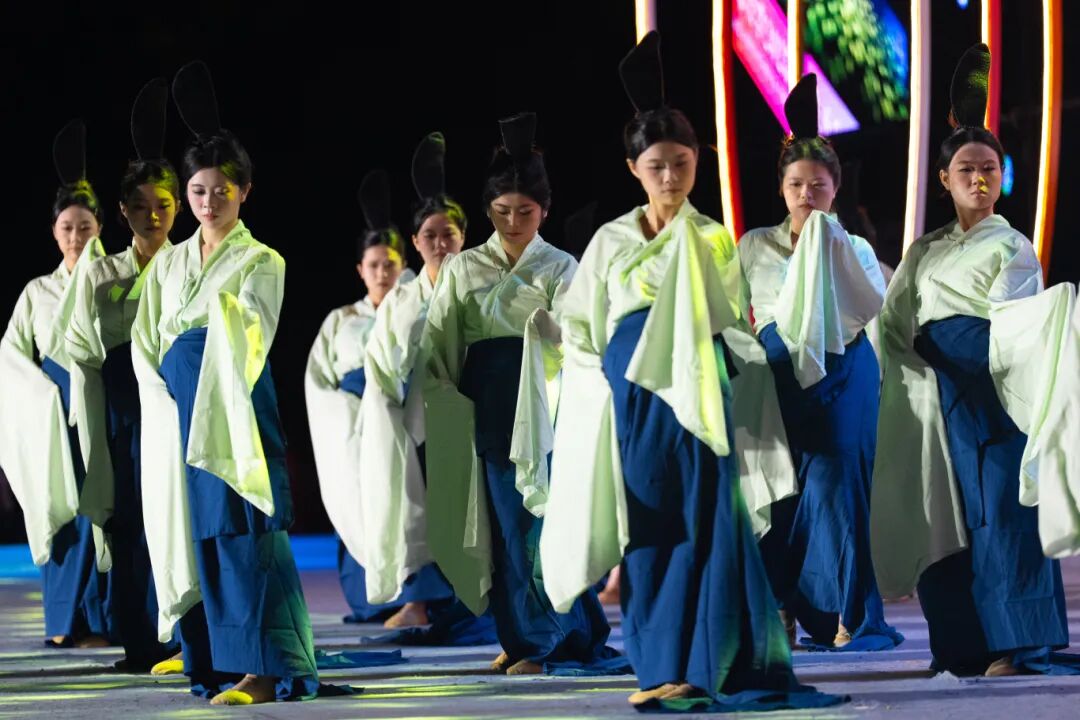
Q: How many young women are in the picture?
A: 9